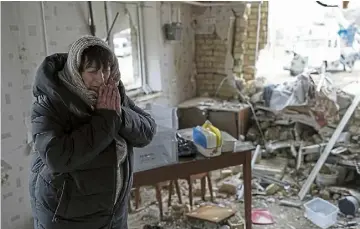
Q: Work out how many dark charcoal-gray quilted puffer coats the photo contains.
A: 1